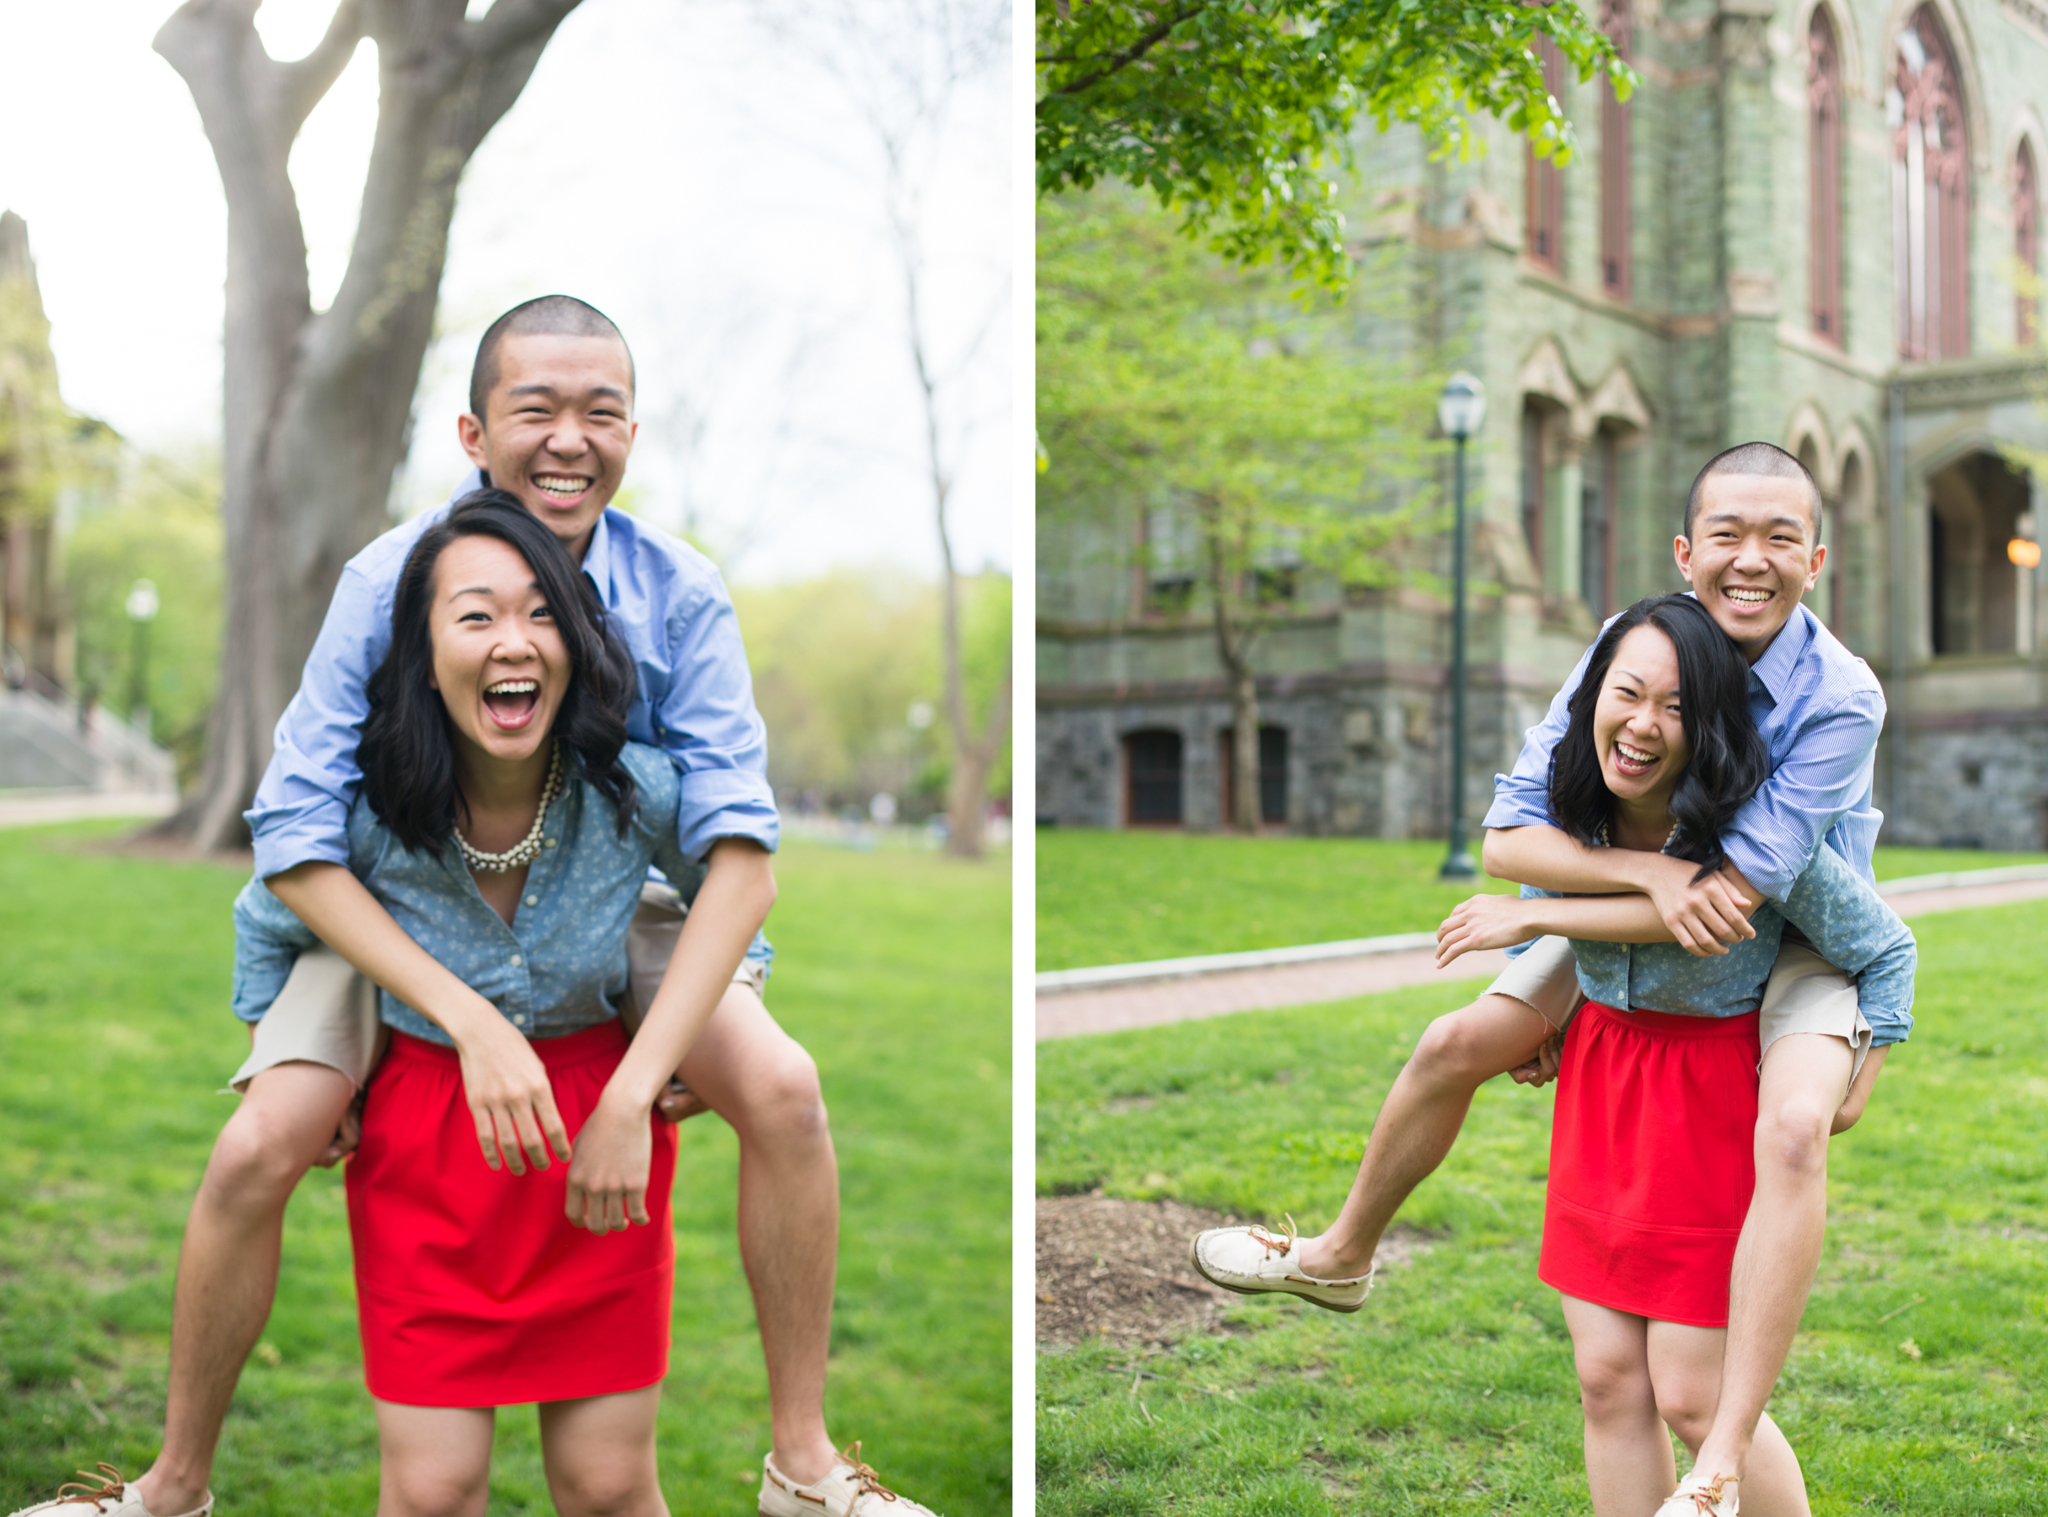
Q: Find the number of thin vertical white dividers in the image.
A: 1